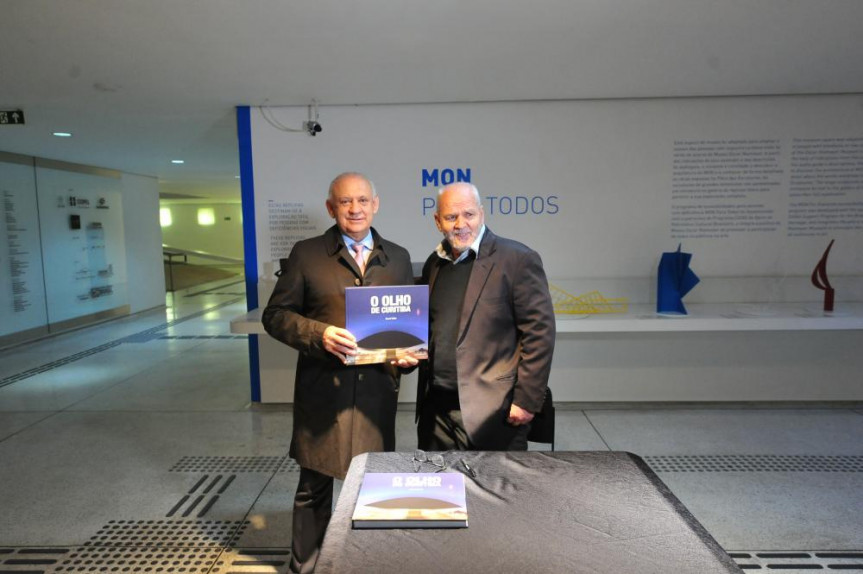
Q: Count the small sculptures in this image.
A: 3